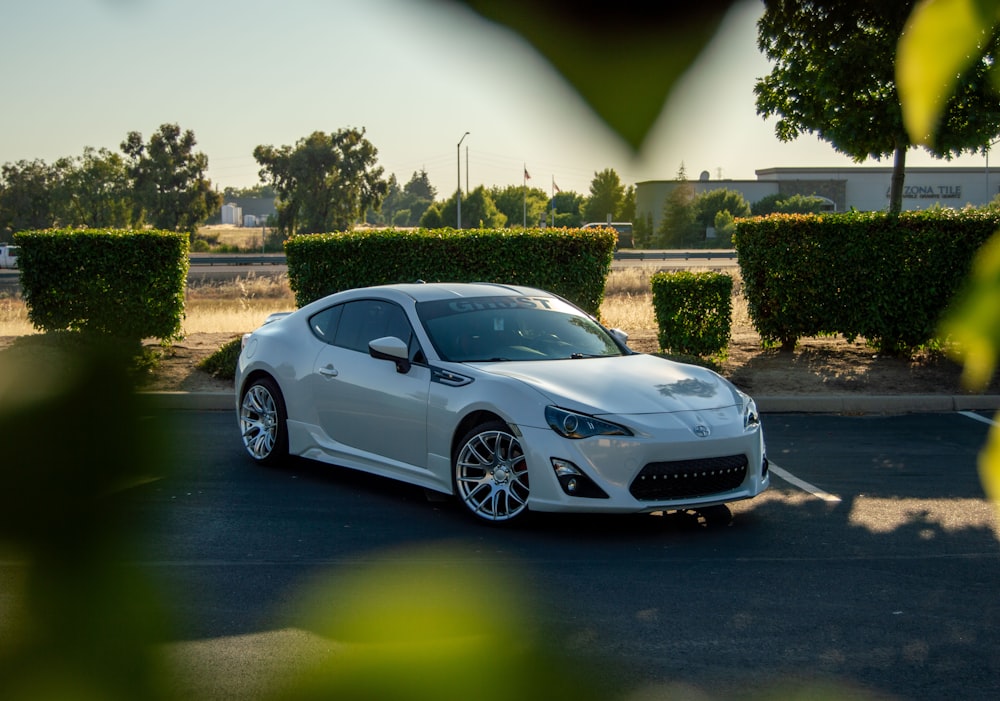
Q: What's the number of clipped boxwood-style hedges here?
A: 4